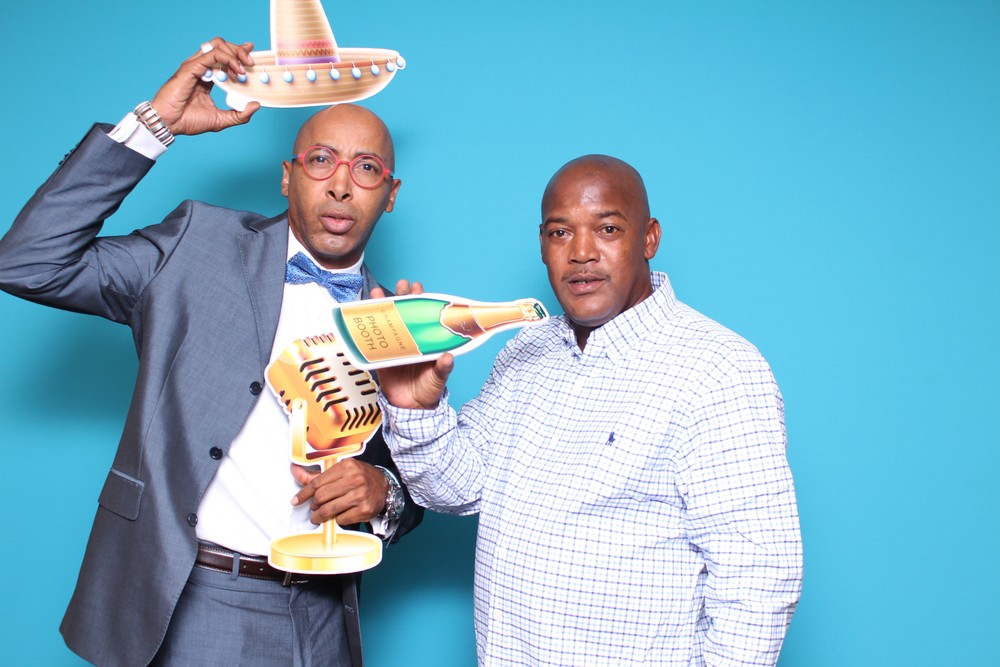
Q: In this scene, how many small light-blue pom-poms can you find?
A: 11